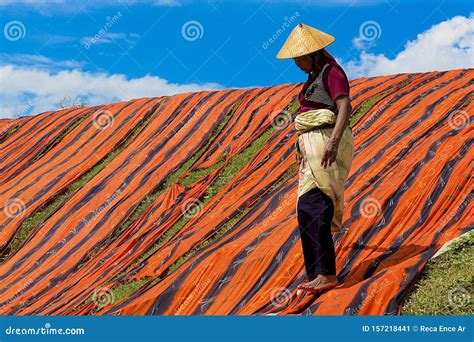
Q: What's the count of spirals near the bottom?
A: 3